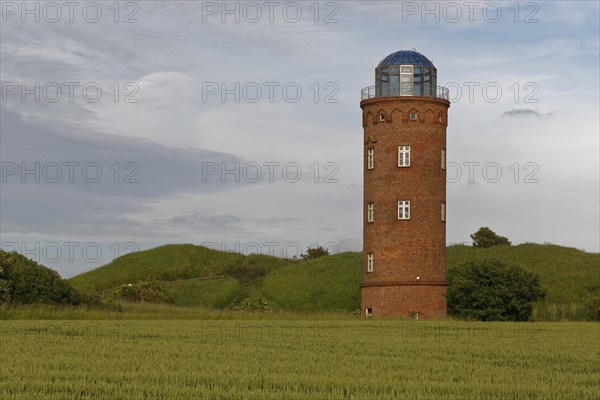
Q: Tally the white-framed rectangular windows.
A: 7